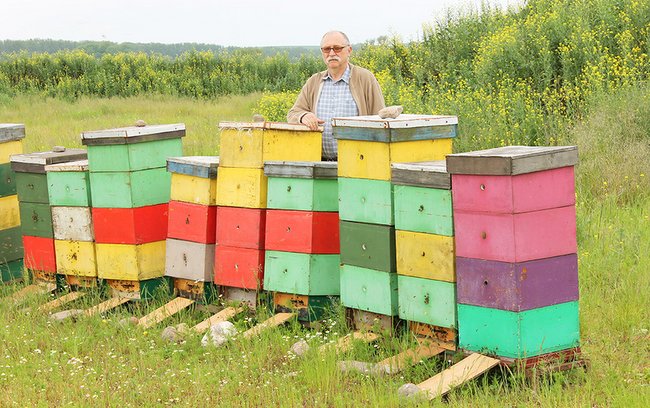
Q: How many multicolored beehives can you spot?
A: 10